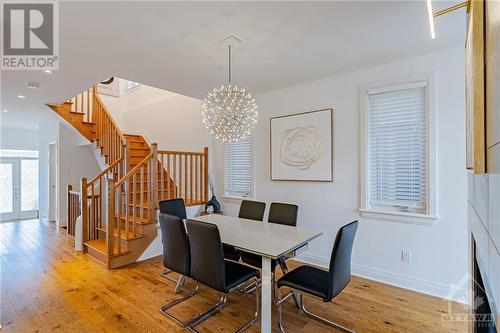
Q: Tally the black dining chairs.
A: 6